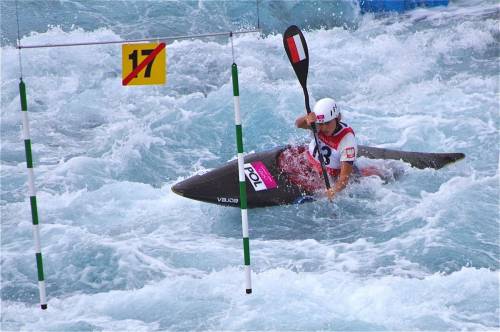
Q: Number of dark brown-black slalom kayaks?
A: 1